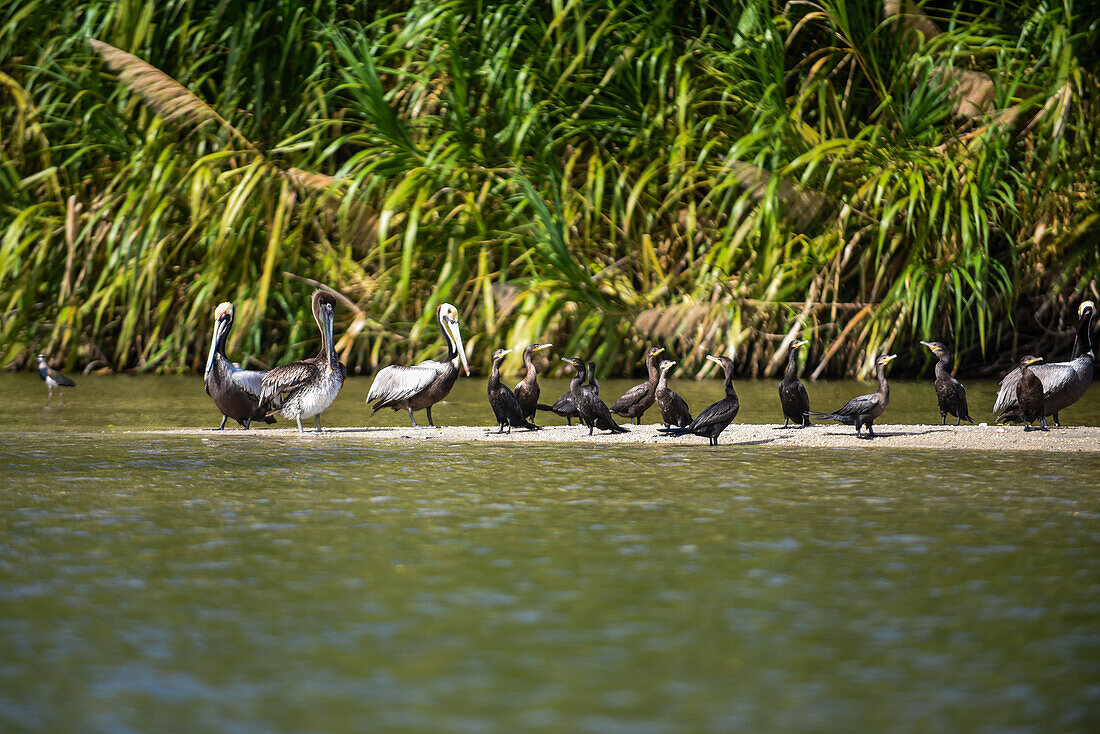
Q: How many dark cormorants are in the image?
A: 11